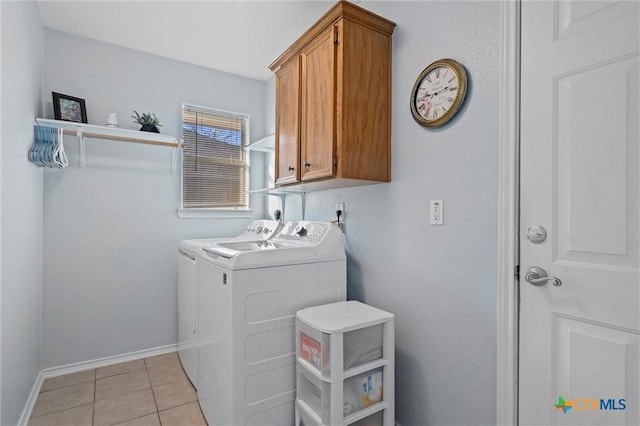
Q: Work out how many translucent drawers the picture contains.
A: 3